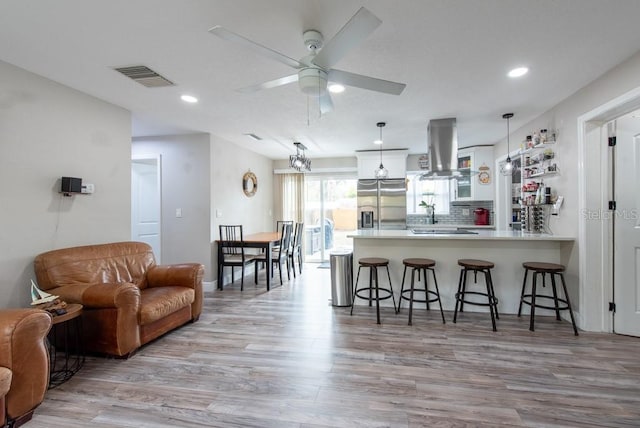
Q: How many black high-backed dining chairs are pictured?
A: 4